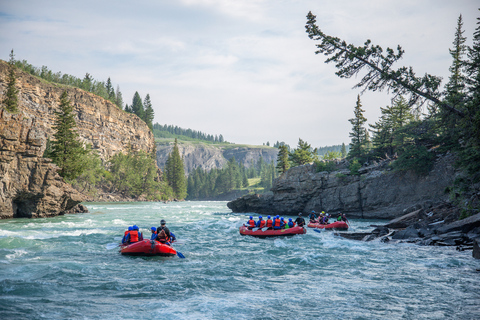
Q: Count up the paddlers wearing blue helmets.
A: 11